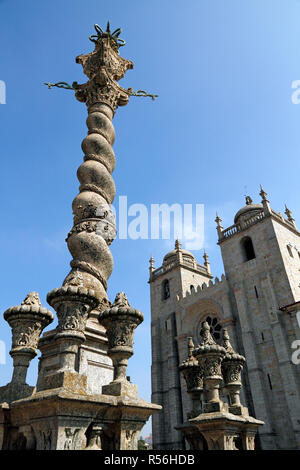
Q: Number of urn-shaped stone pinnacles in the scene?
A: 6